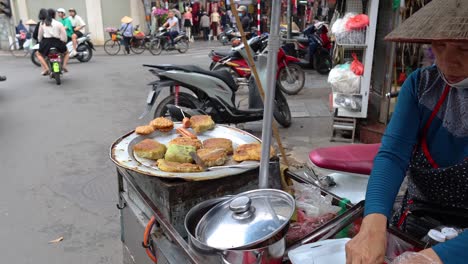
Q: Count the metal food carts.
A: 1